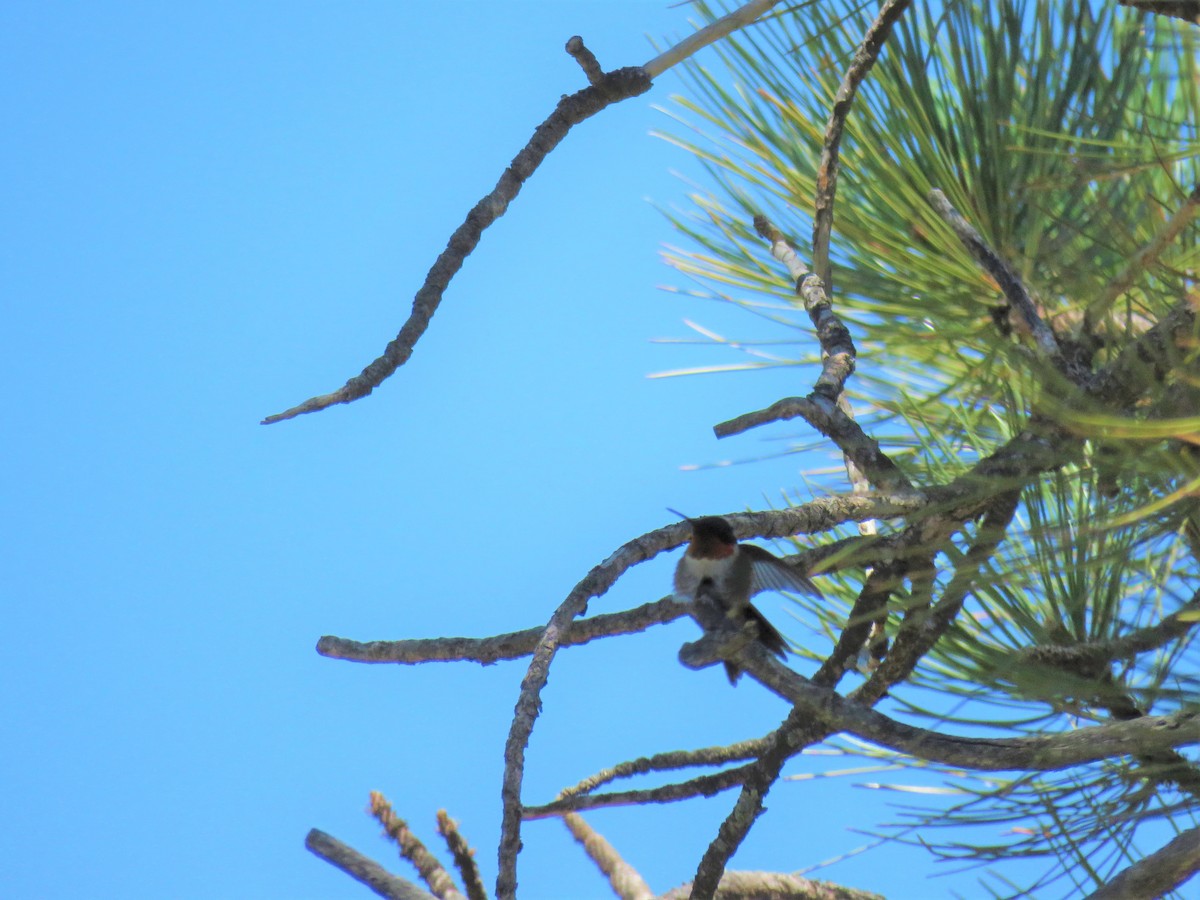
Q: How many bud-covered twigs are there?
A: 2